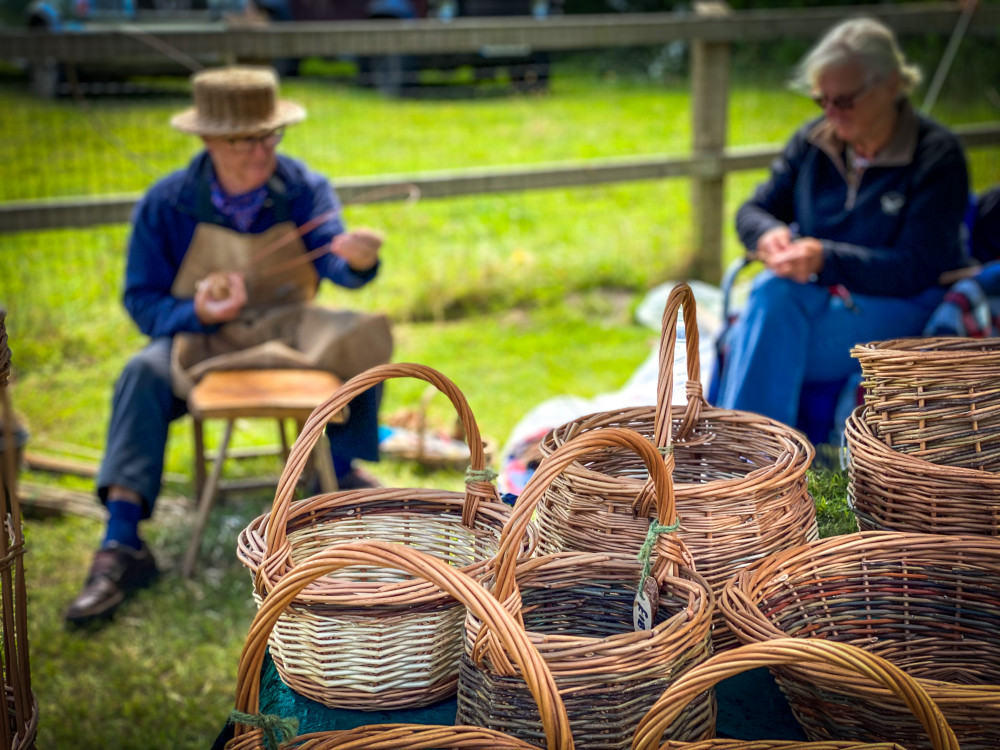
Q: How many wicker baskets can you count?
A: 8